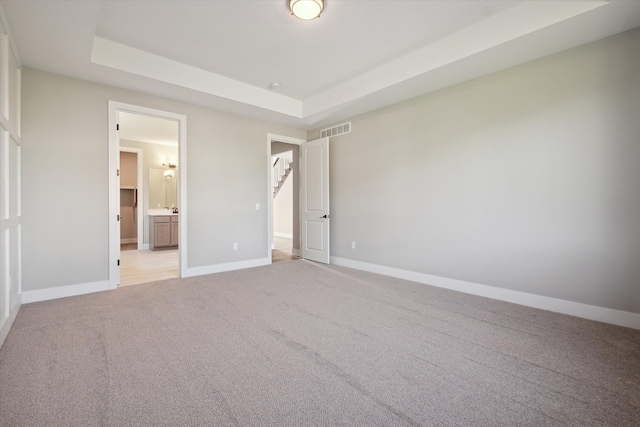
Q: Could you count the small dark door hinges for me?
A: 4